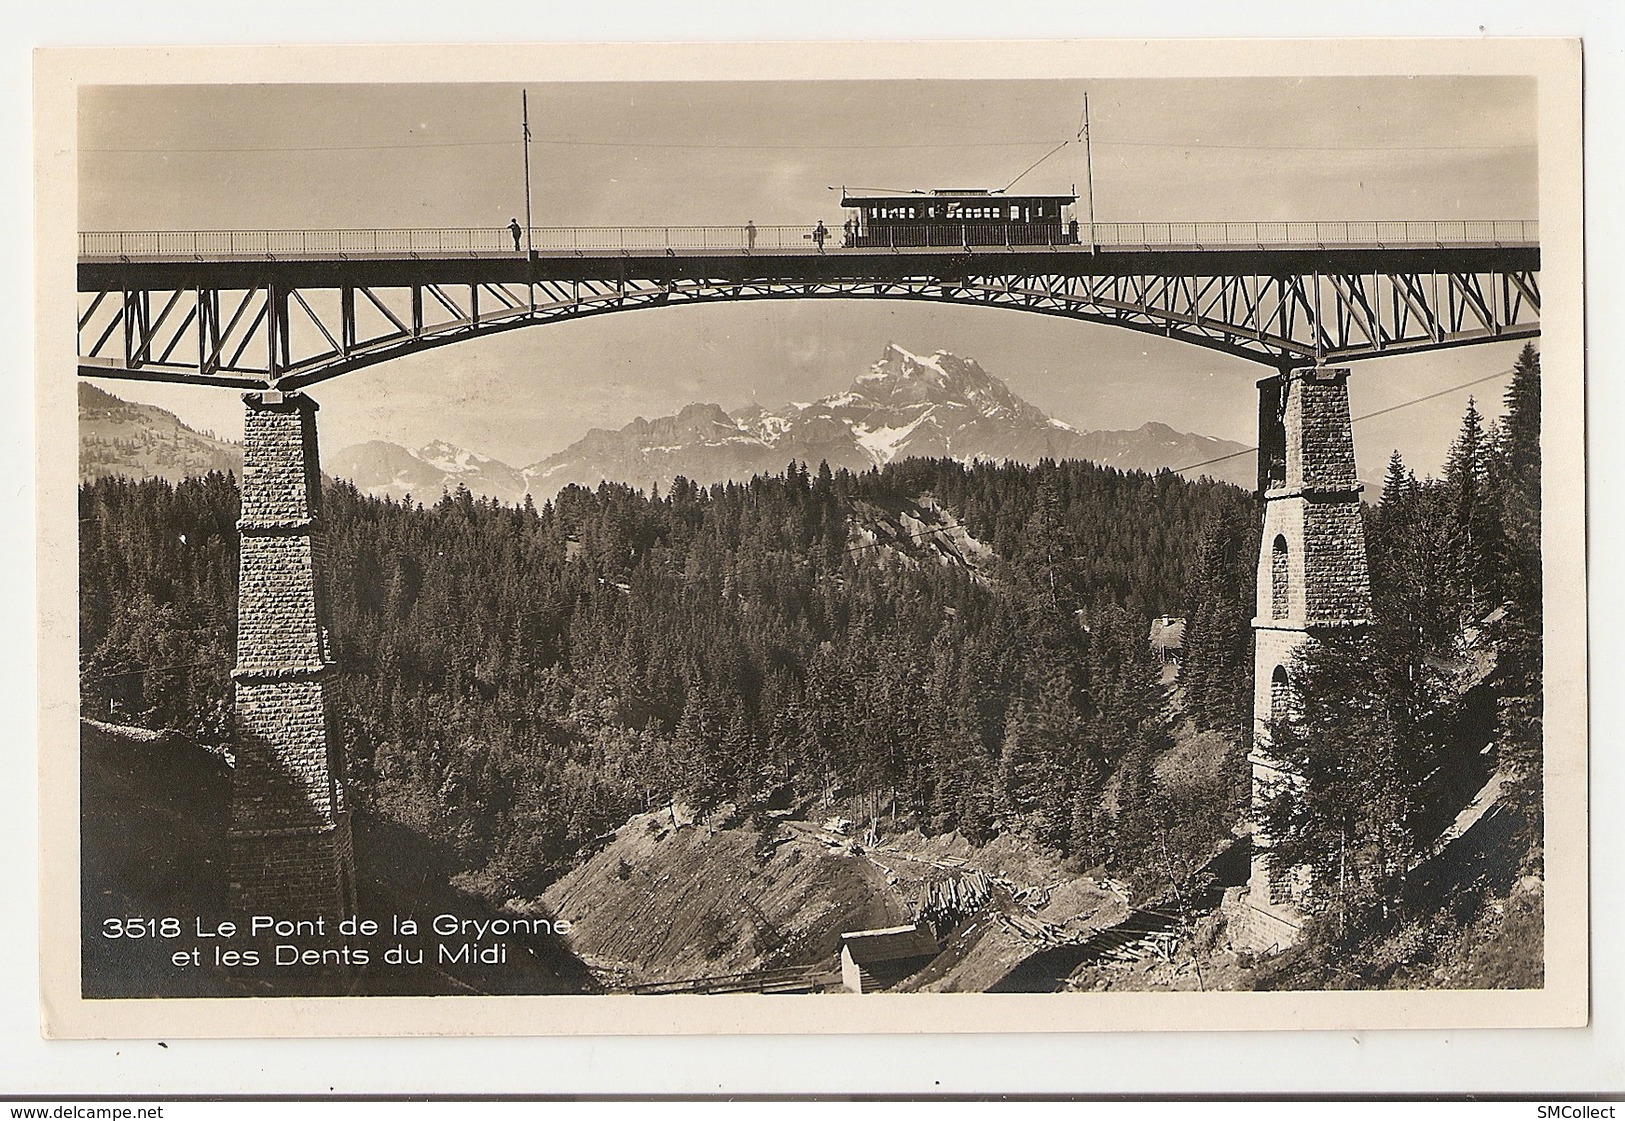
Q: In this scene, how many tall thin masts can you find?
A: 2